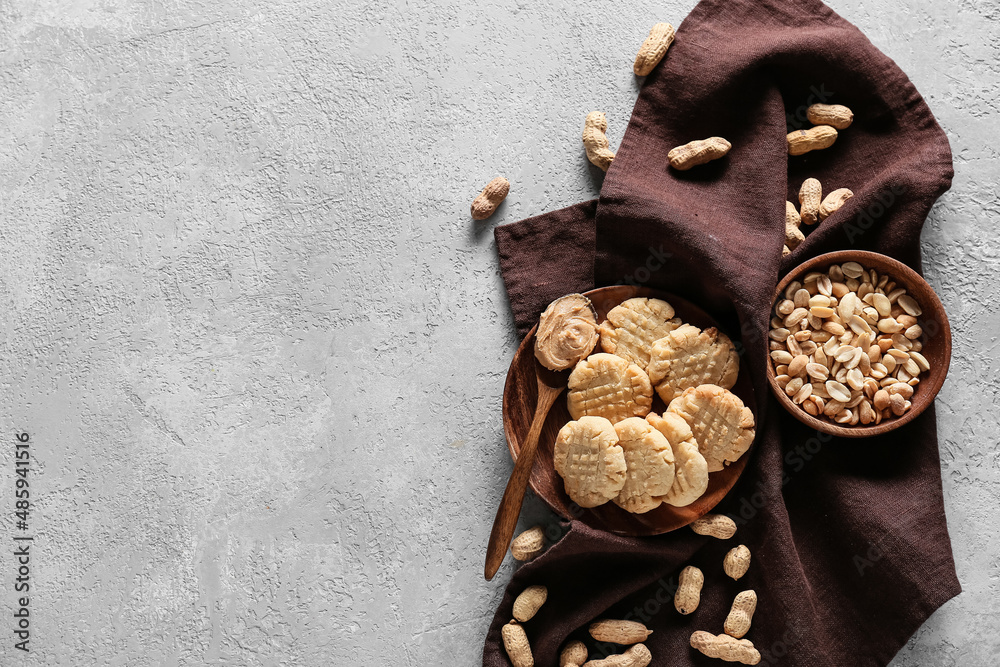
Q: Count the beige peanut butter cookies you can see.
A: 7